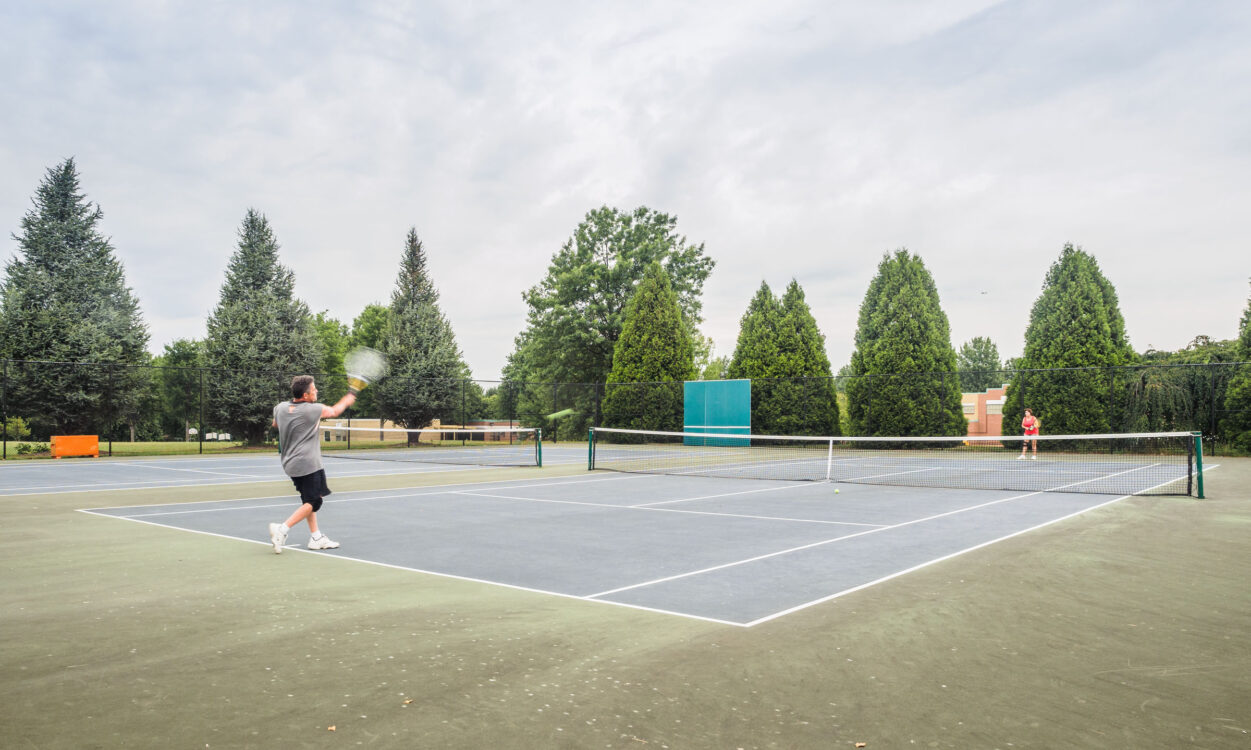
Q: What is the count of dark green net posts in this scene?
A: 3